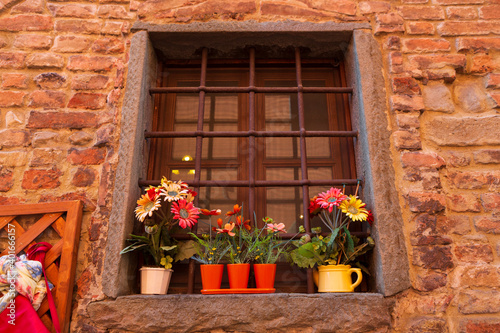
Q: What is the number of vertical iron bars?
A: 3